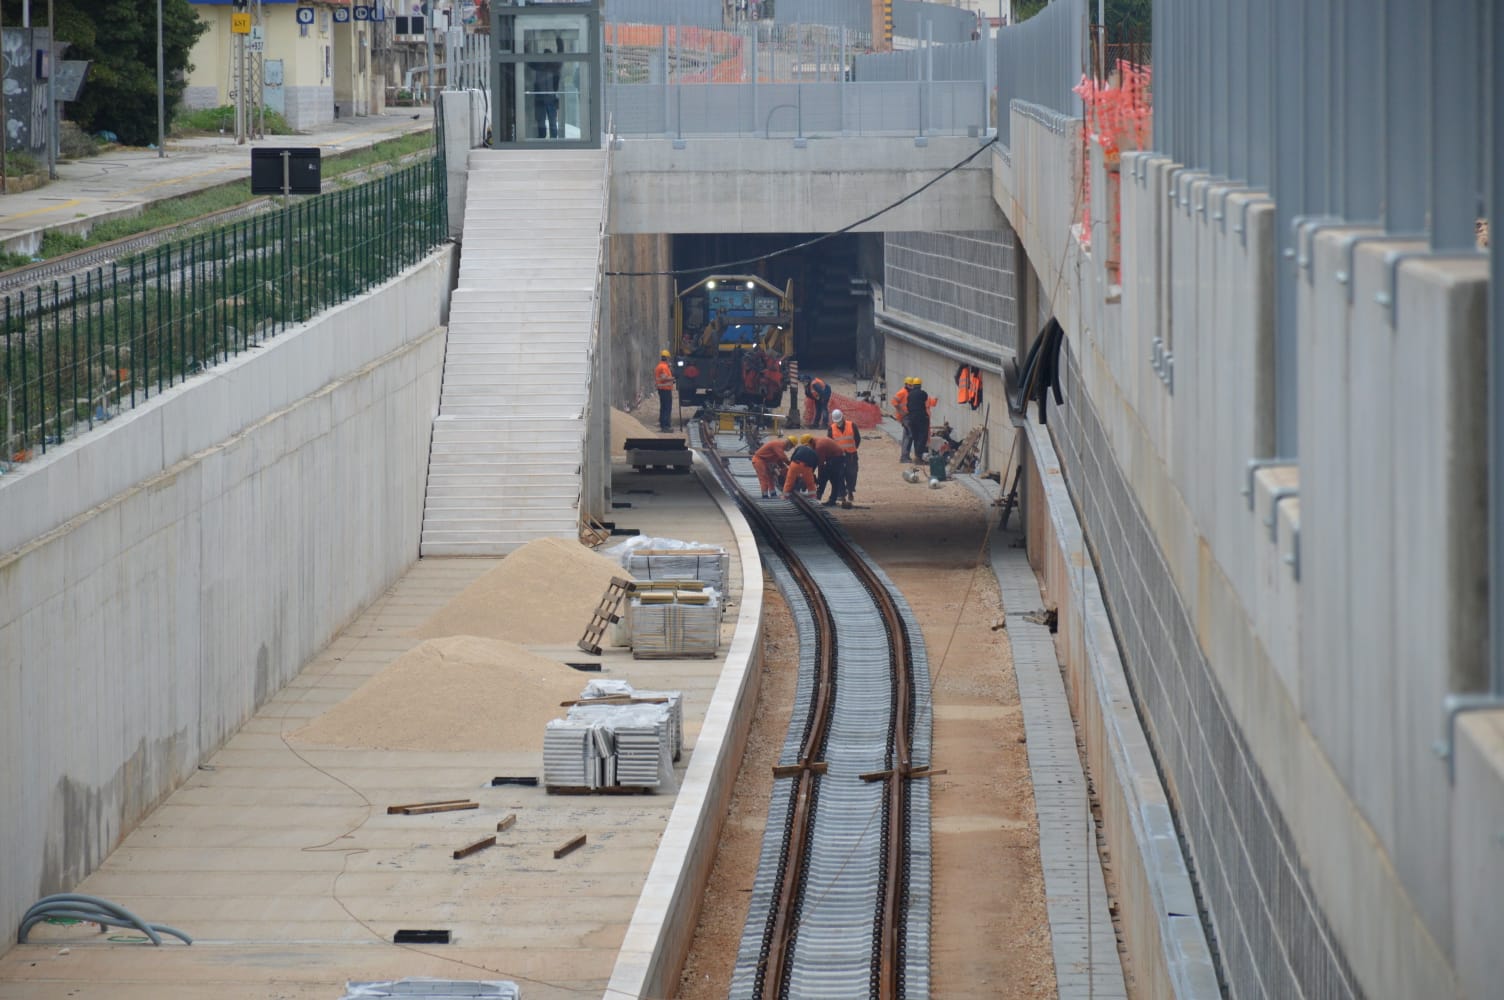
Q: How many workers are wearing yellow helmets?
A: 5